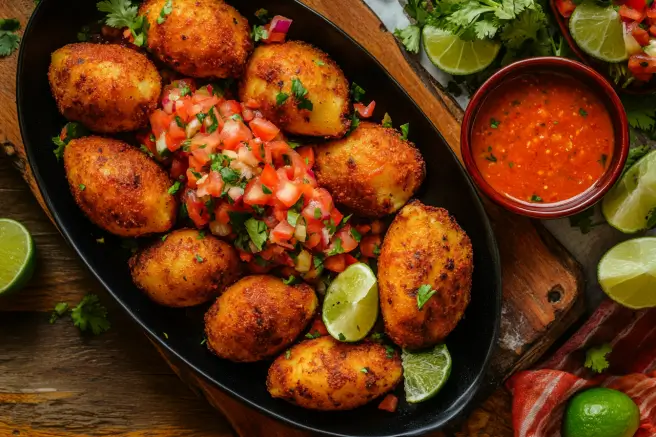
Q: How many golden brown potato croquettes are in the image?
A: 9